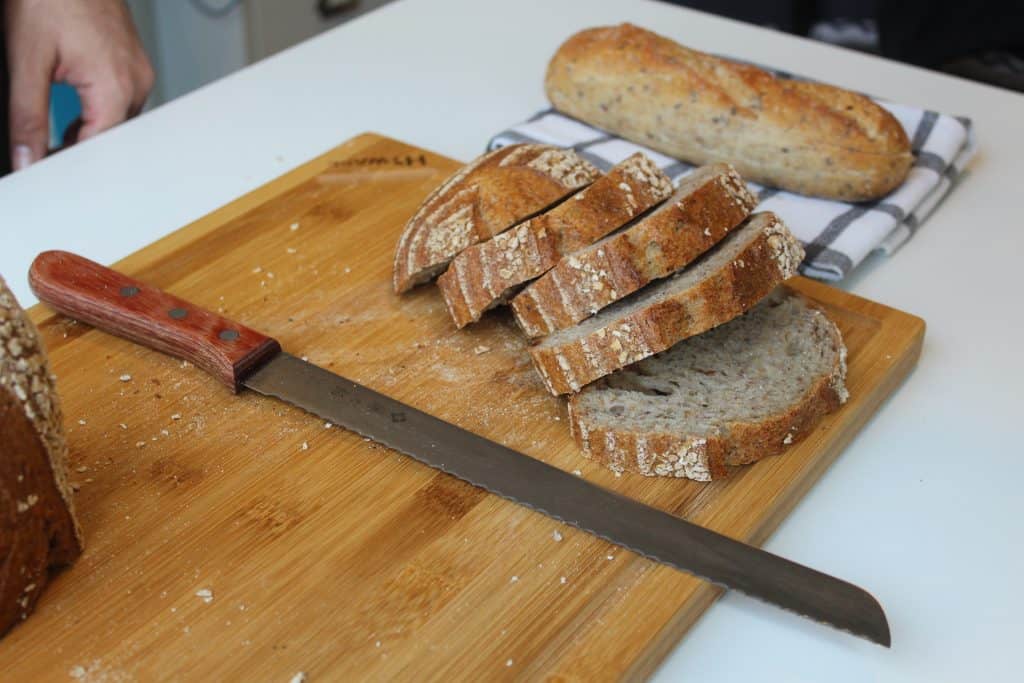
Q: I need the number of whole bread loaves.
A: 1